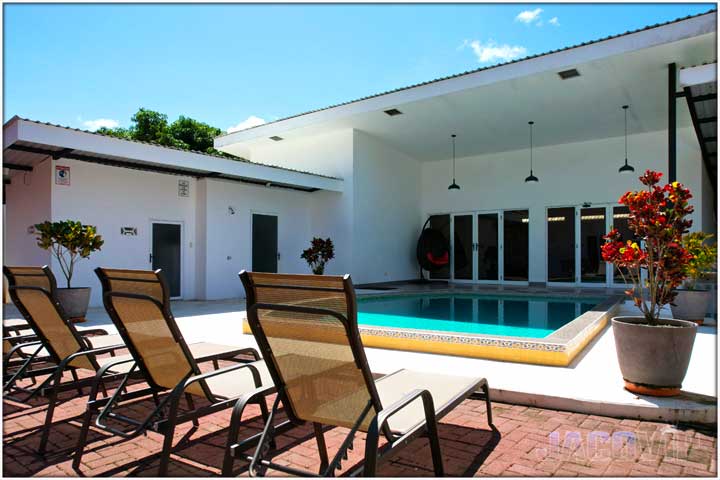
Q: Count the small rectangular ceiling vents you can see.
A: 3